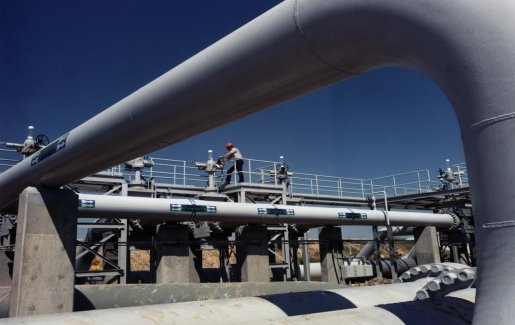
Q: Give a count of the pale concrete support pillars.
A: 5